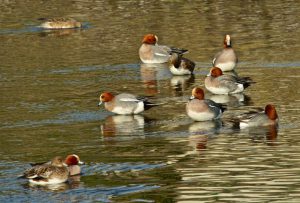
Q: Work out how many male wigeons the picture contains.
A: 7